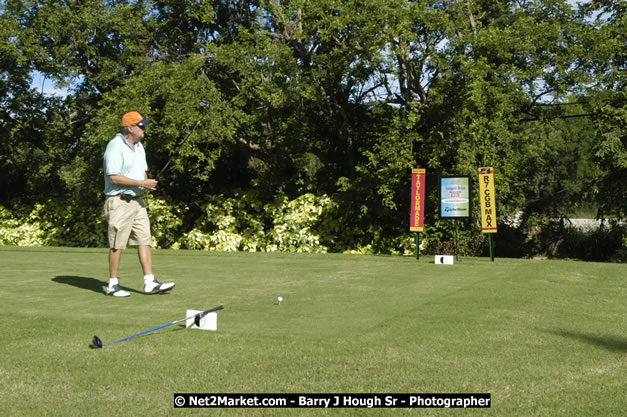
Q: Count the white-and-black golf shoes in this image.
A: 2